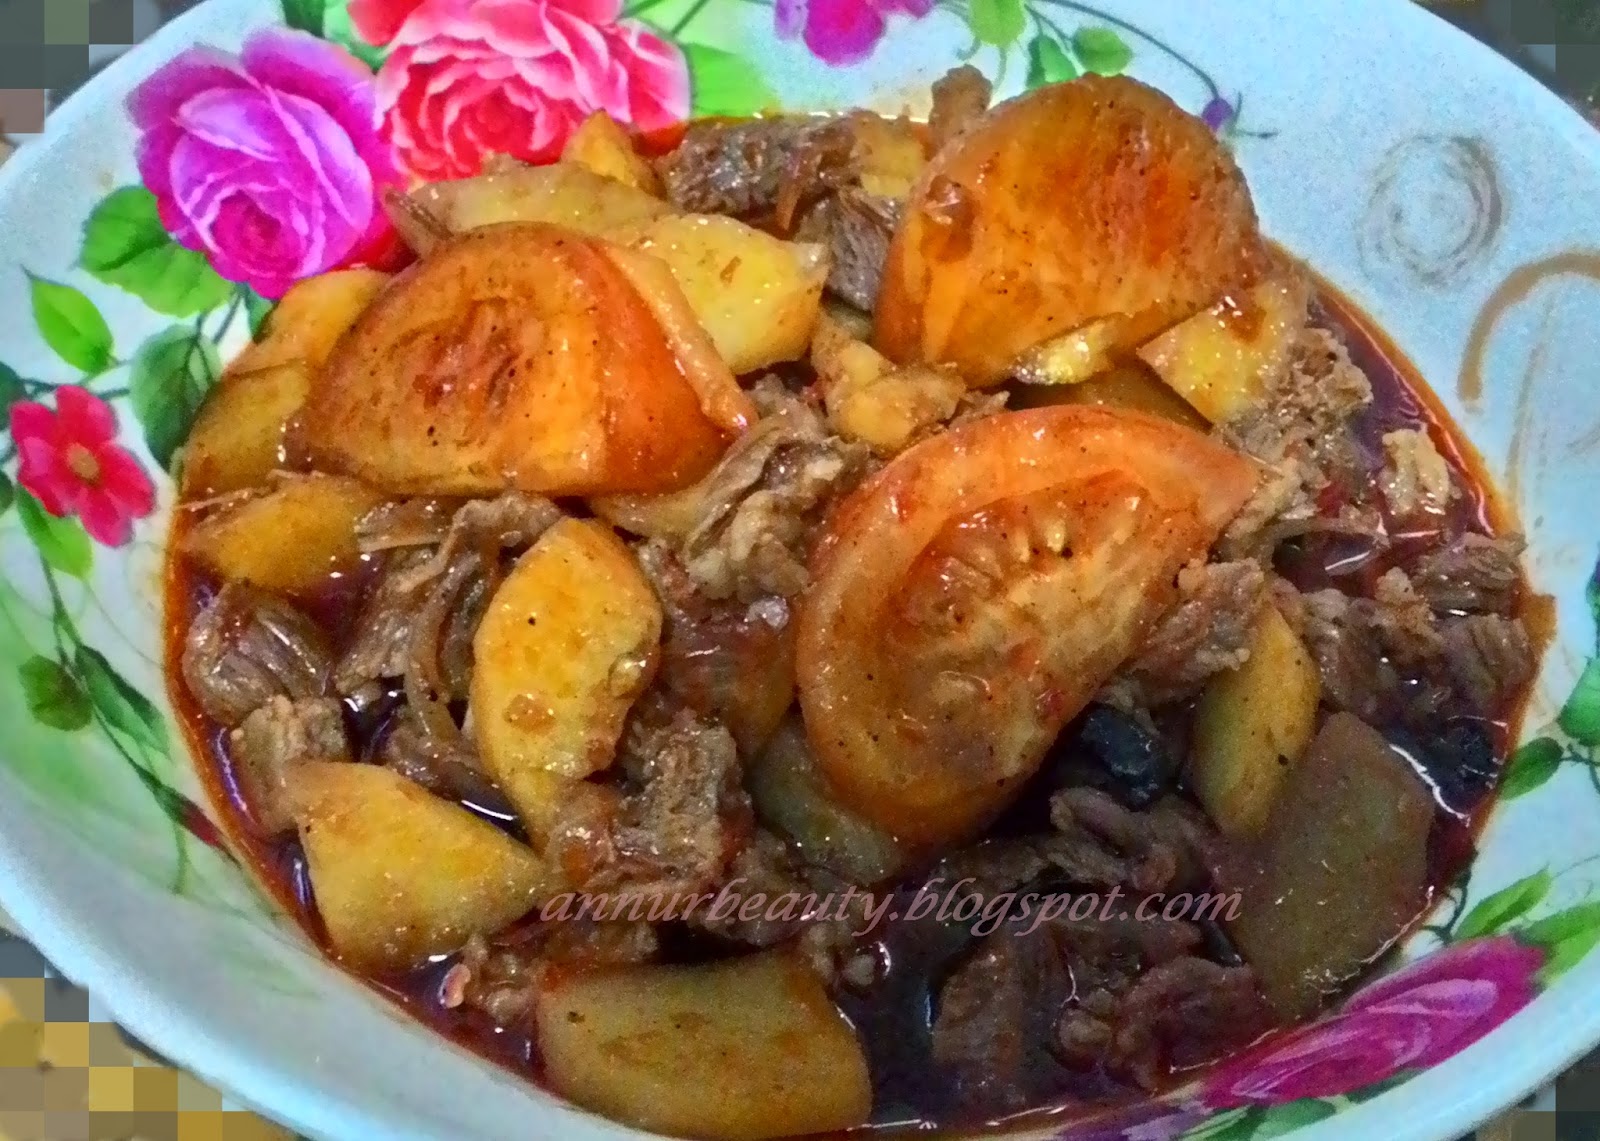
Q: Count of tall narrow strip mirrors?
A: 0